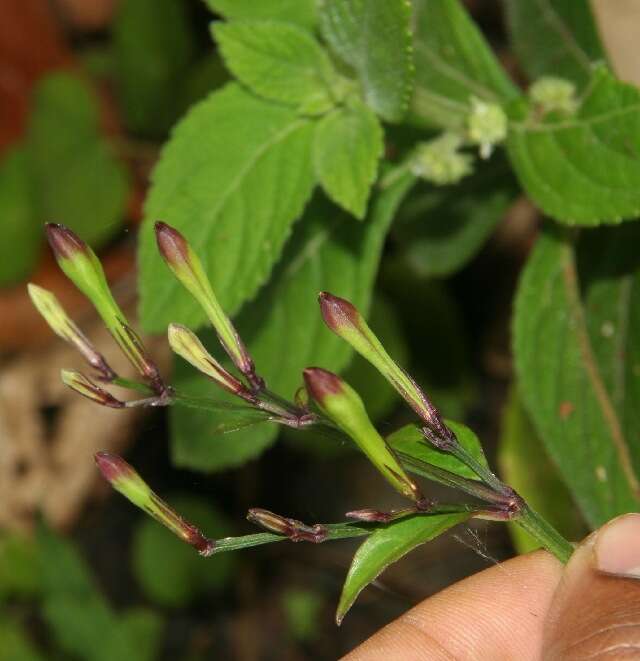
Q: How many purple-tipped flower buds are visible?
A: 5